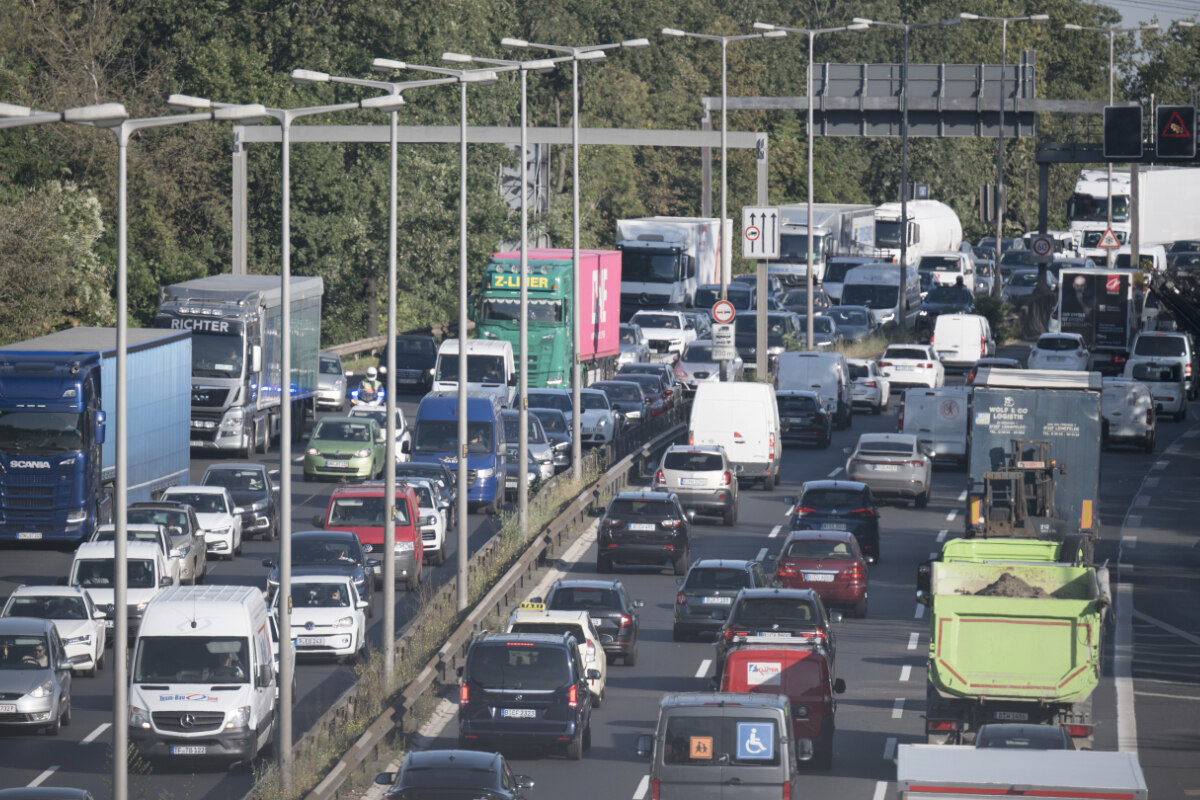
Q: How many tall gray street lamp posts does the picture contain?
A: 11